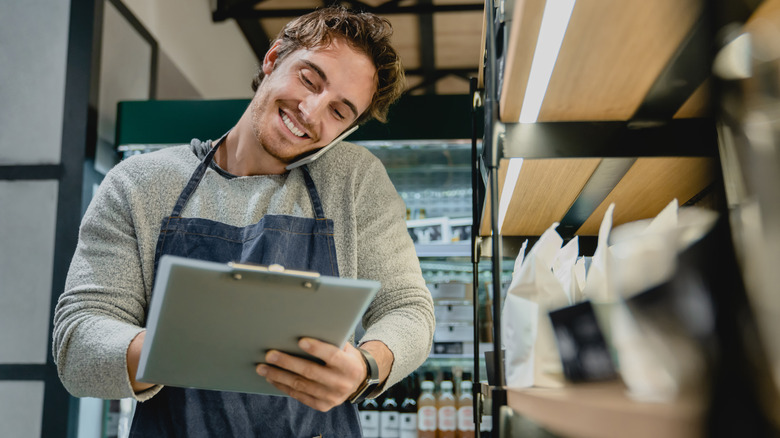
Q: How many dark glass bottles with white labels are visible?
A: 3